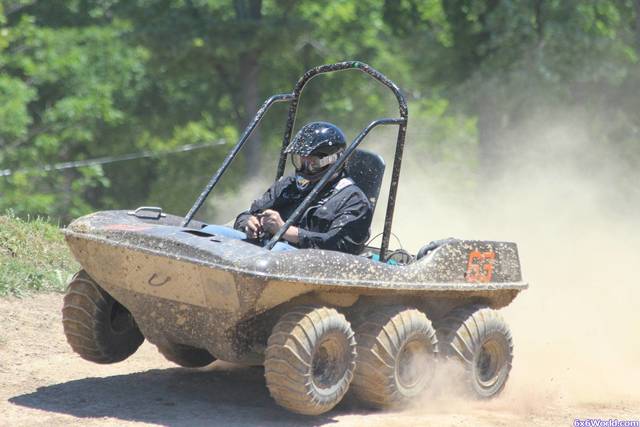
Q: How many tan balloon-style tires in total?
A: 5